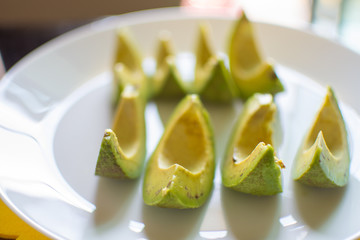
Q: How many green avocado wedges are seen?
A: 8